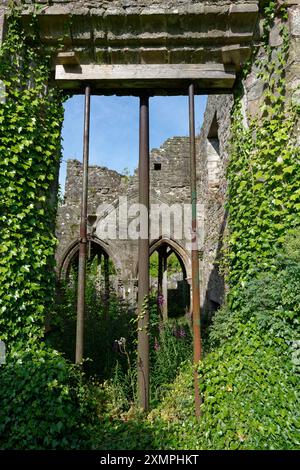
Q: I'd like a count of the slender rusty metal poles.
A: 3